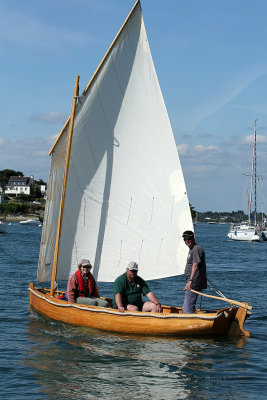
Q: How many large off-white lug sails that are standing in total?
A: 1